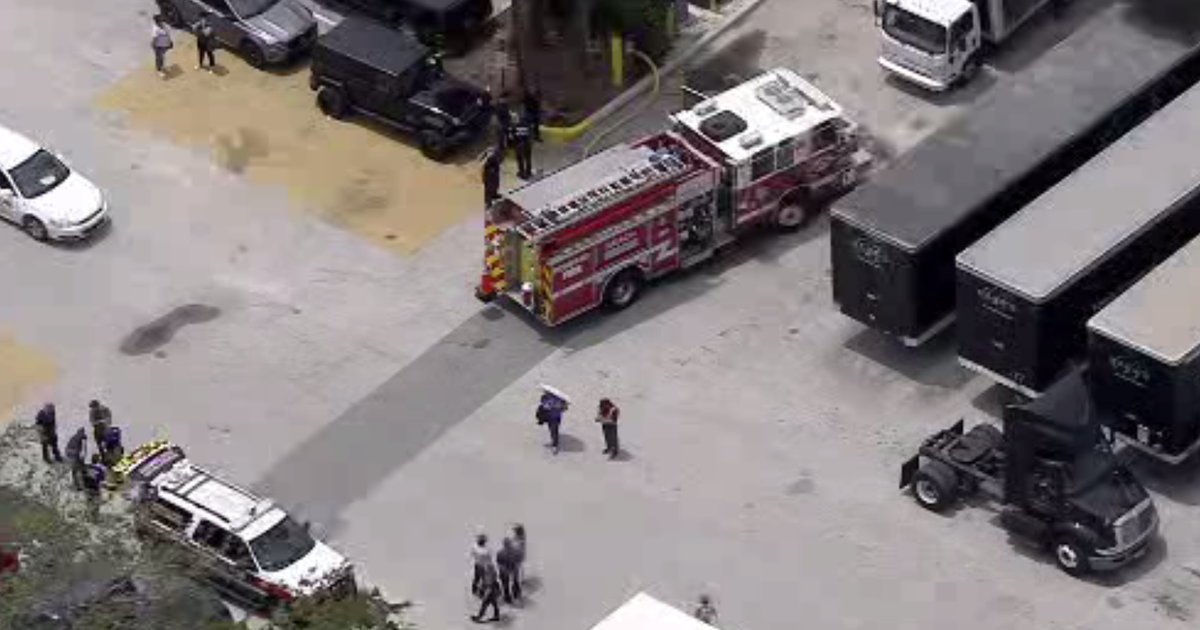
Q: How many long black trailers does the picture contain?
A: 3